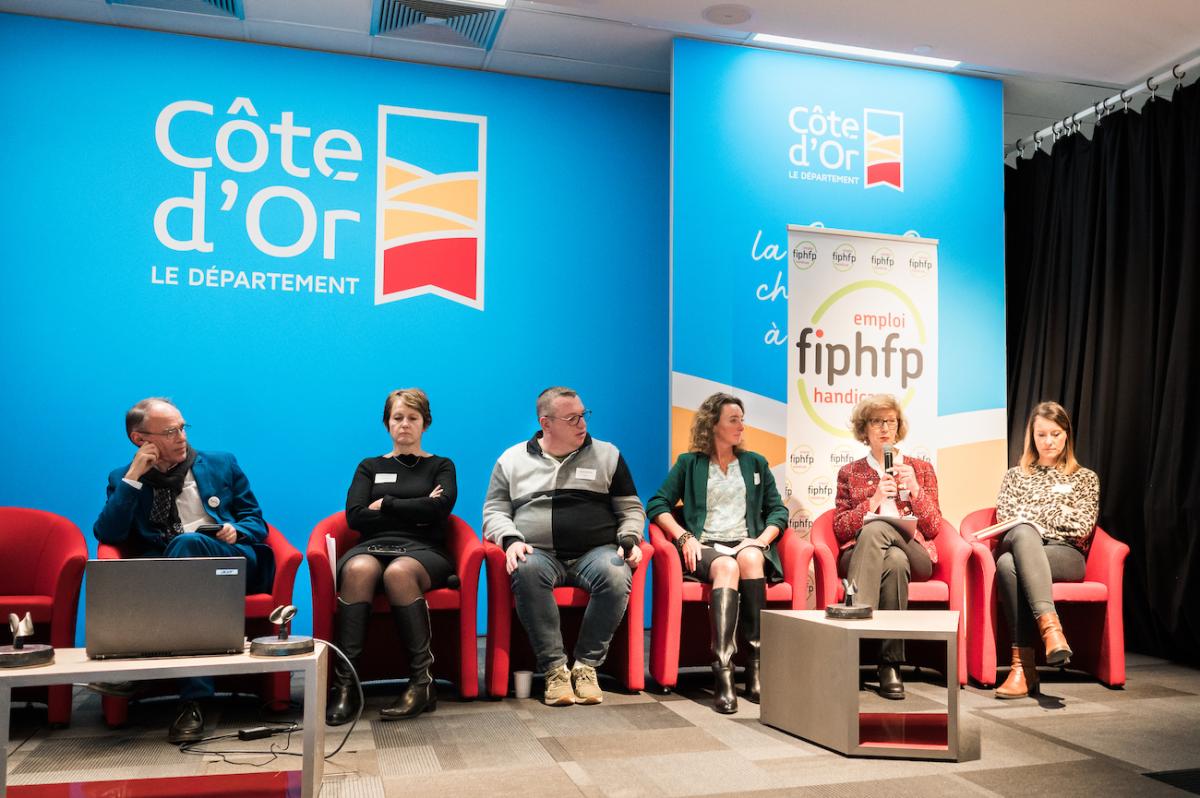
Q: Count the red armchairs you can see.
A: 7